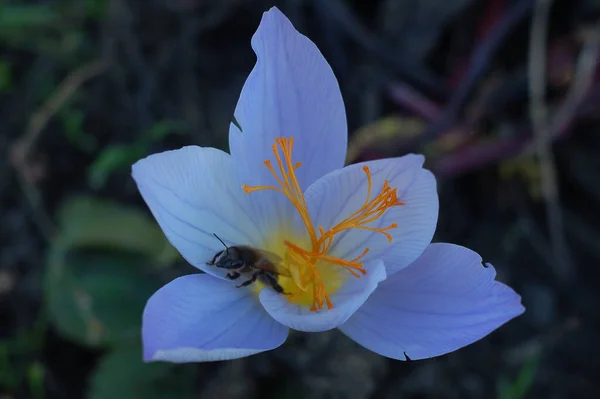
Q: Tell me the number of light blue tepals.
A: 6